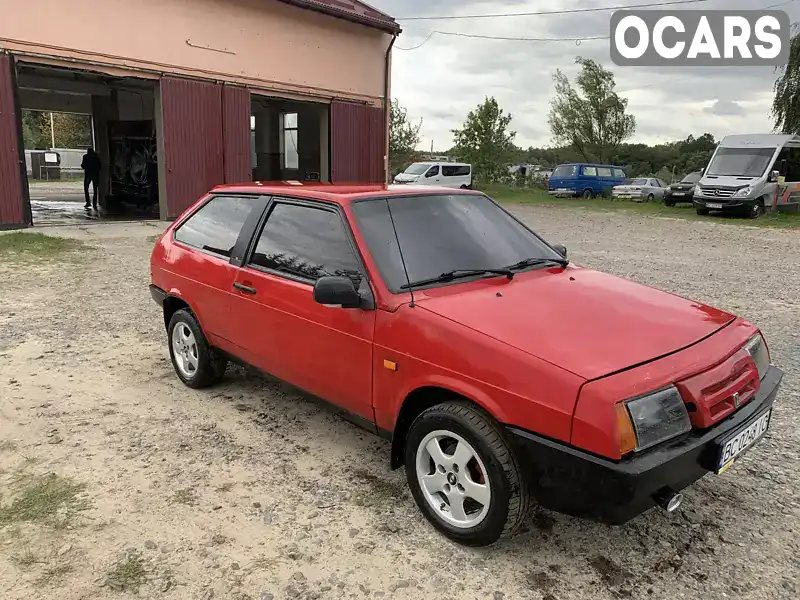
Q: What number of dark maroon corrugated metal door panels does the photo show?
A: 4